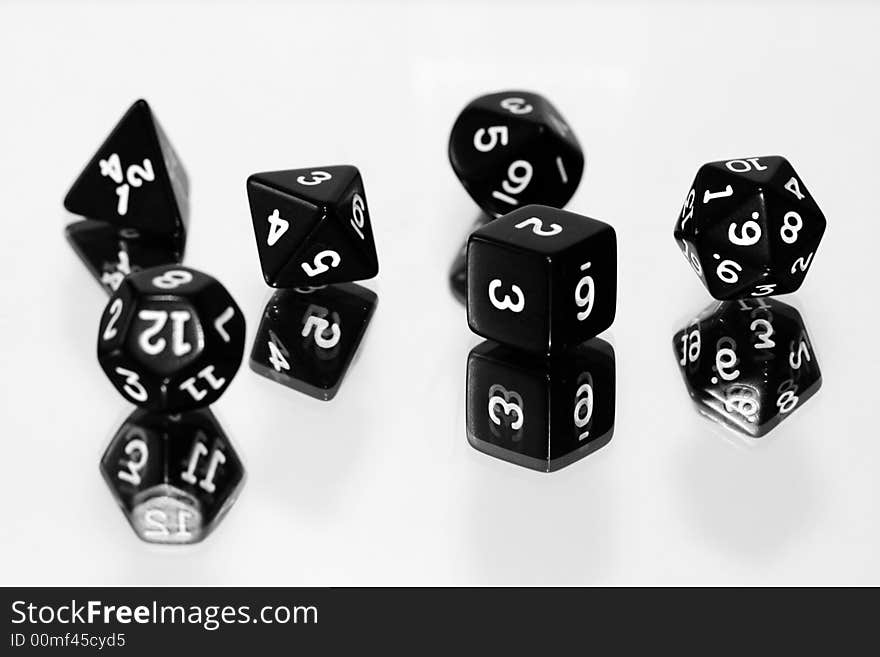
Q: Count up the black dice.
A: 6